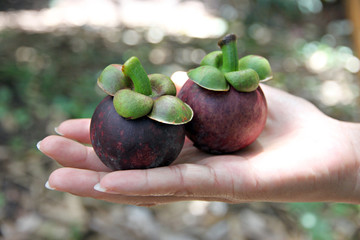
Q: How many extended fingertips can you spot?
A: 4